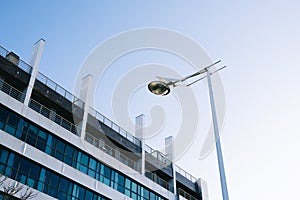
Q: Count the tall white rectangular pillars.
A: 4